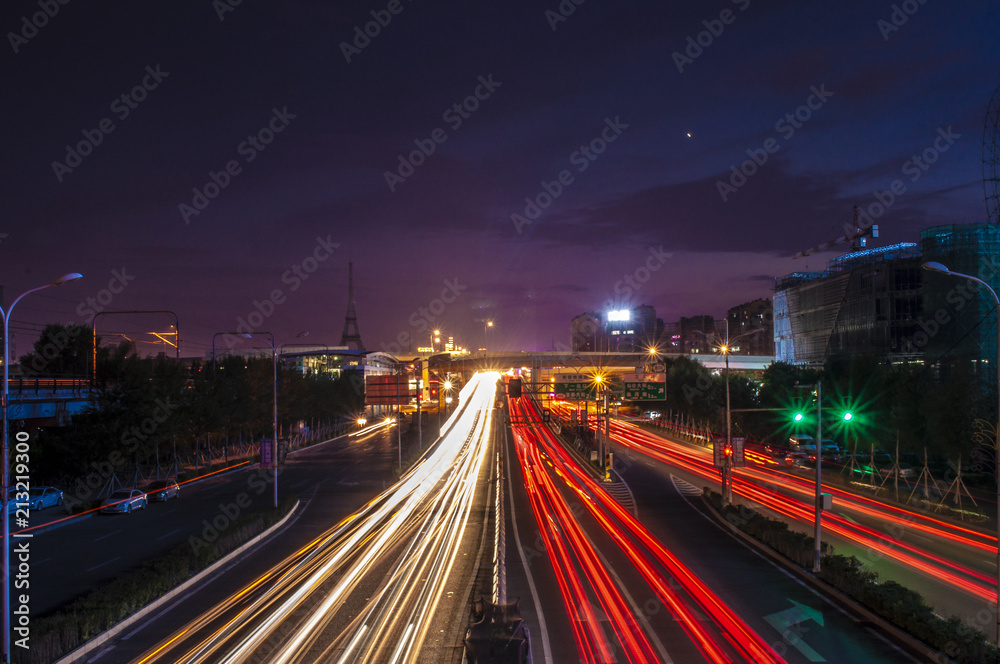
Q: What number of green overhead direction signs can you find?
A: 2